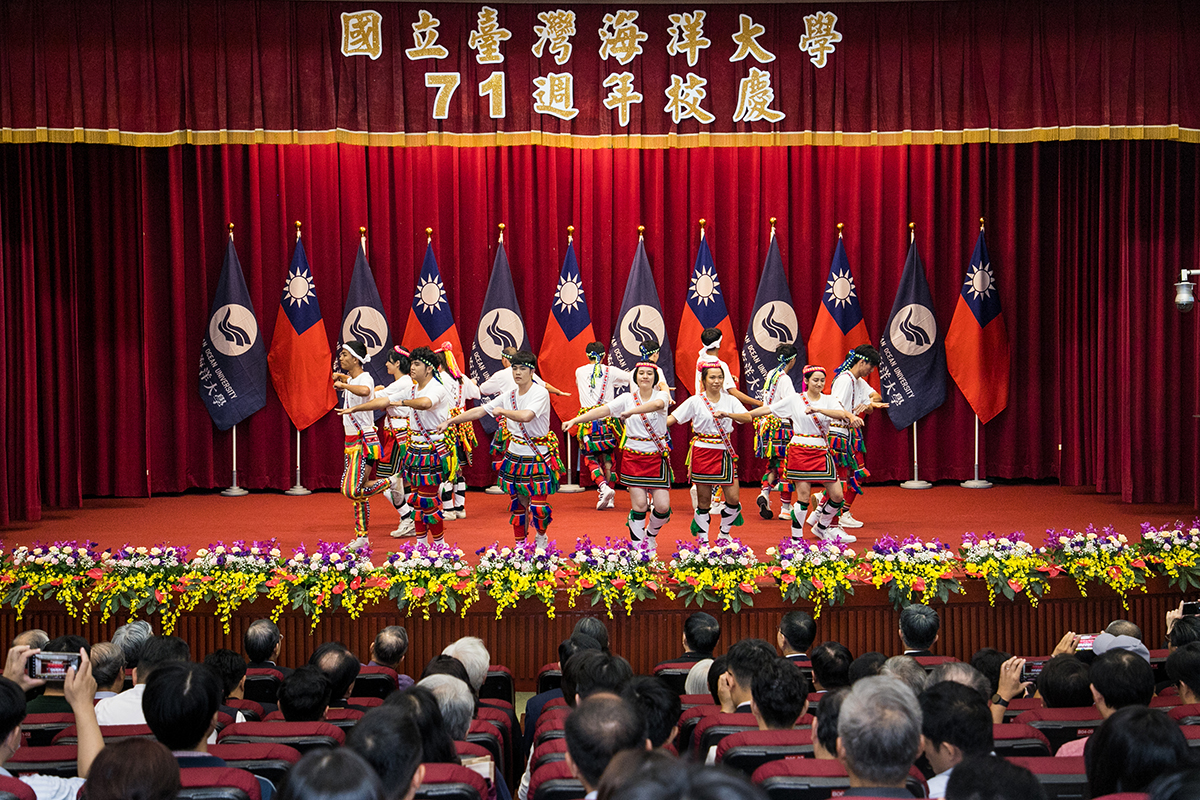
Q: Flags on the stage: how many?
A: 12